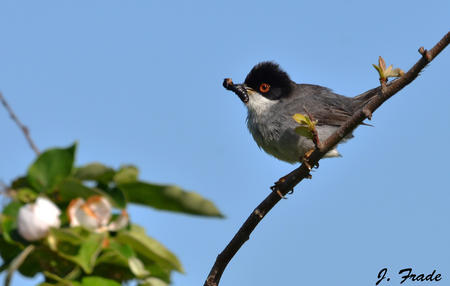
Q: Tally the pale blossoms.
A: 2